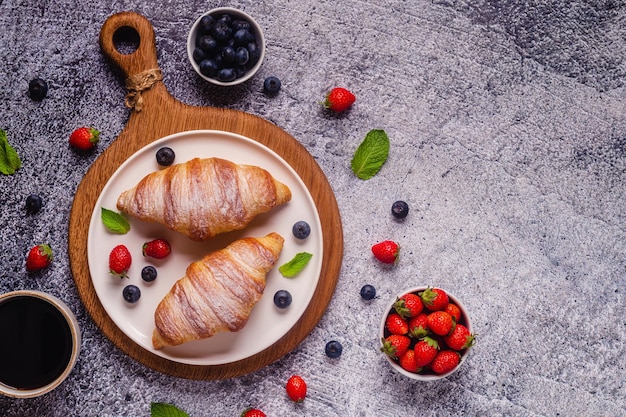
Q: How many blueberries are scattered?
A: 11